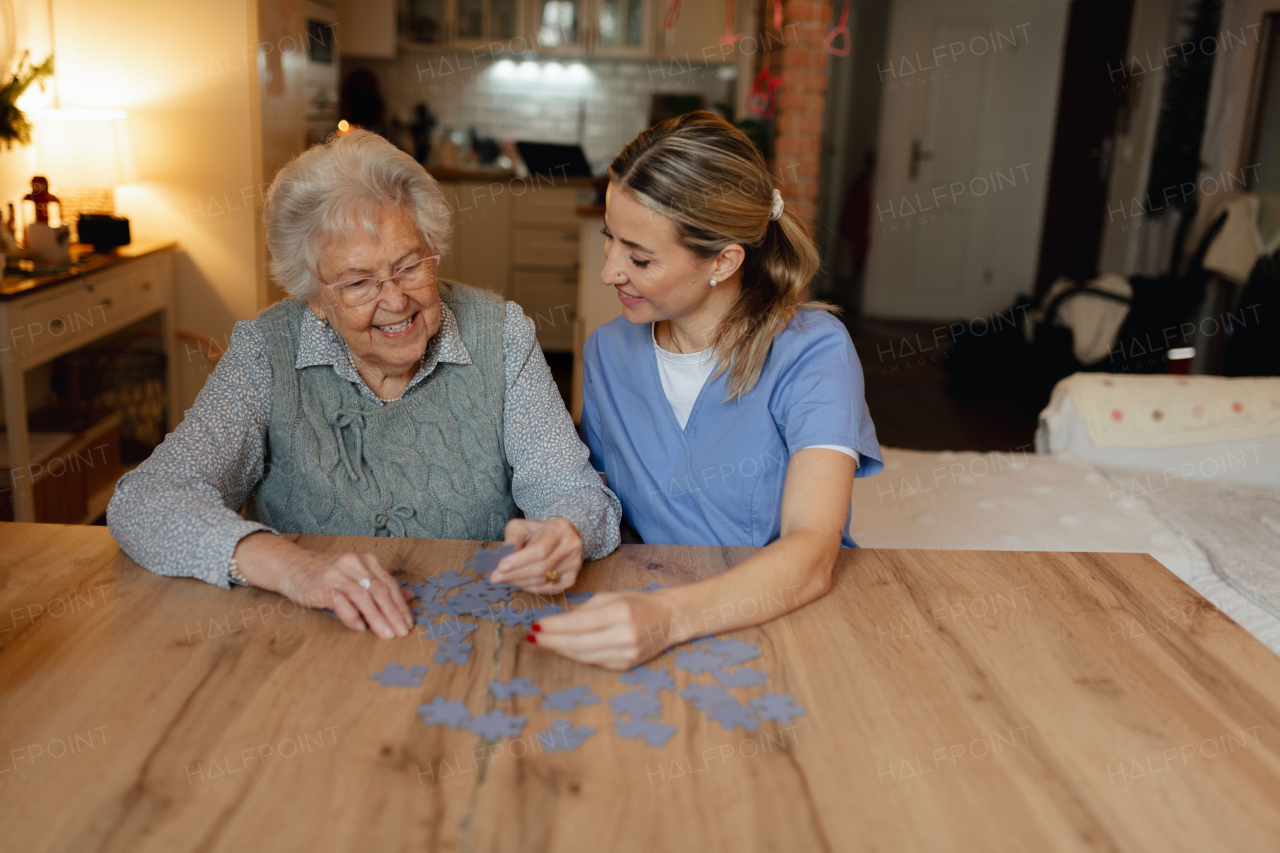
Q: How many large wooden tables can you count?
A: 1